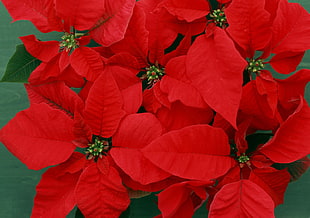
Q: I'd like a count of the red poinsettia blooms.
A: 6